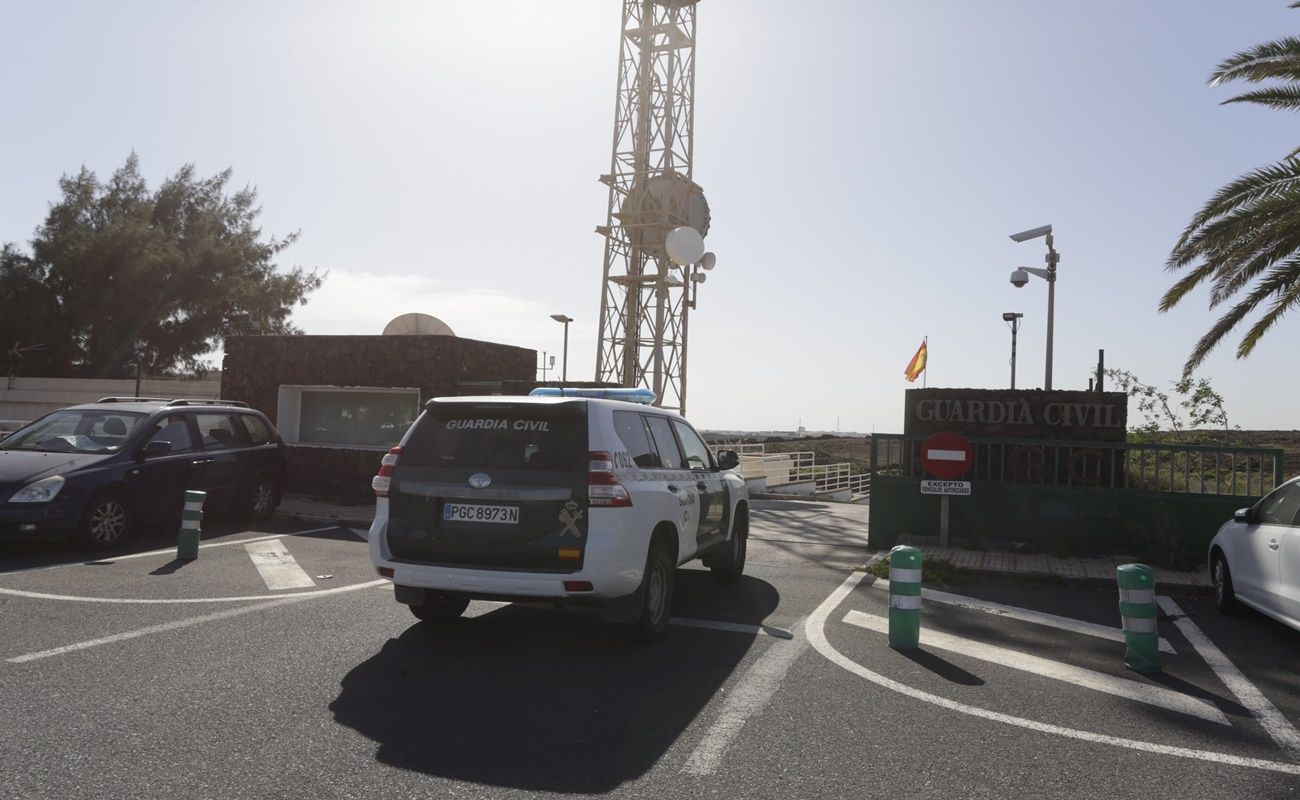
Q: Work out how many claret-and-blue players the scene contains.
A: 0